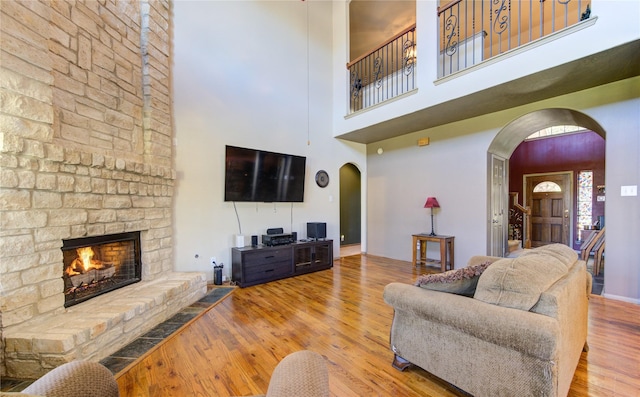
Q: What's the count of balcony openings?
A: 2